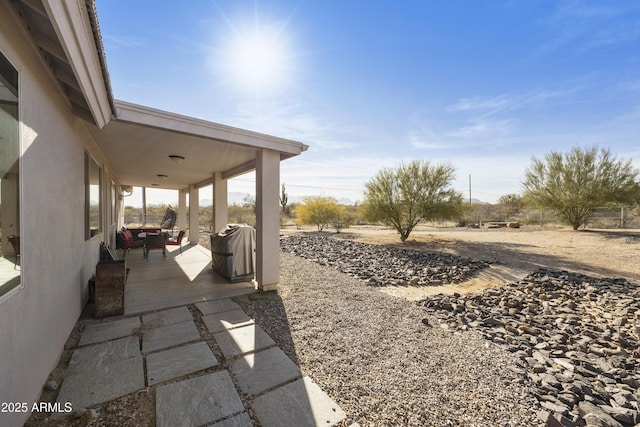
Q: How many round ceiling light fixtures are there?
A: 3